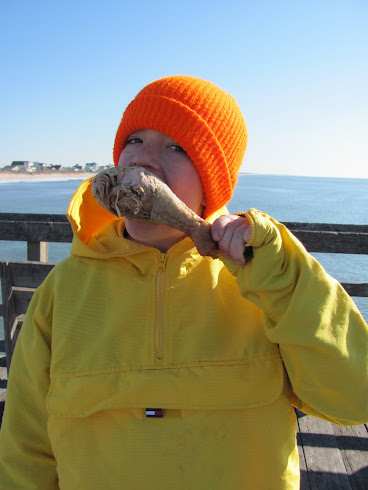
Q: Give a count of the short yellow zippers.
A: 1